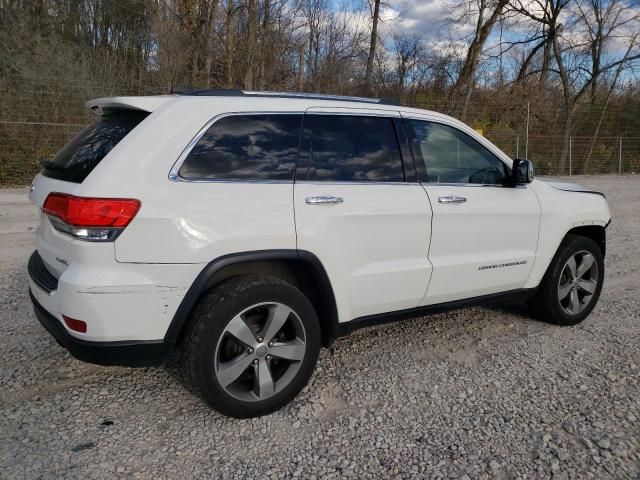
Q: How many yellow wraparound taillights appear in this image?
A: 0